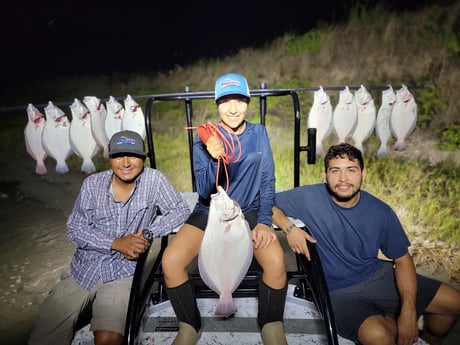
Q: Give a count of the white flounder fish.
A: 12